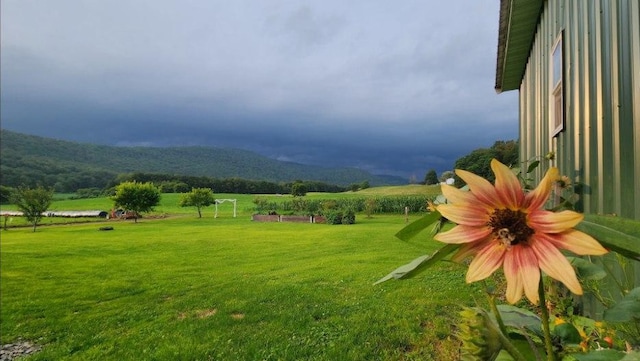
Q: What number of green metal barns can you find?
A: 1